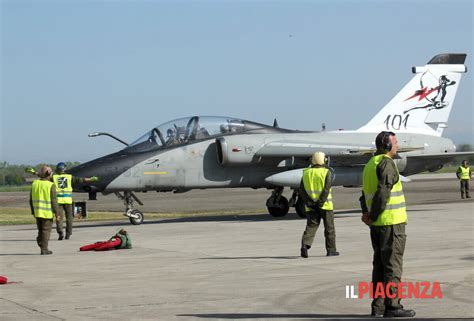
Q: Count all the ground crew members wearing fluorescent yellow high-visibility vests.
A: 5